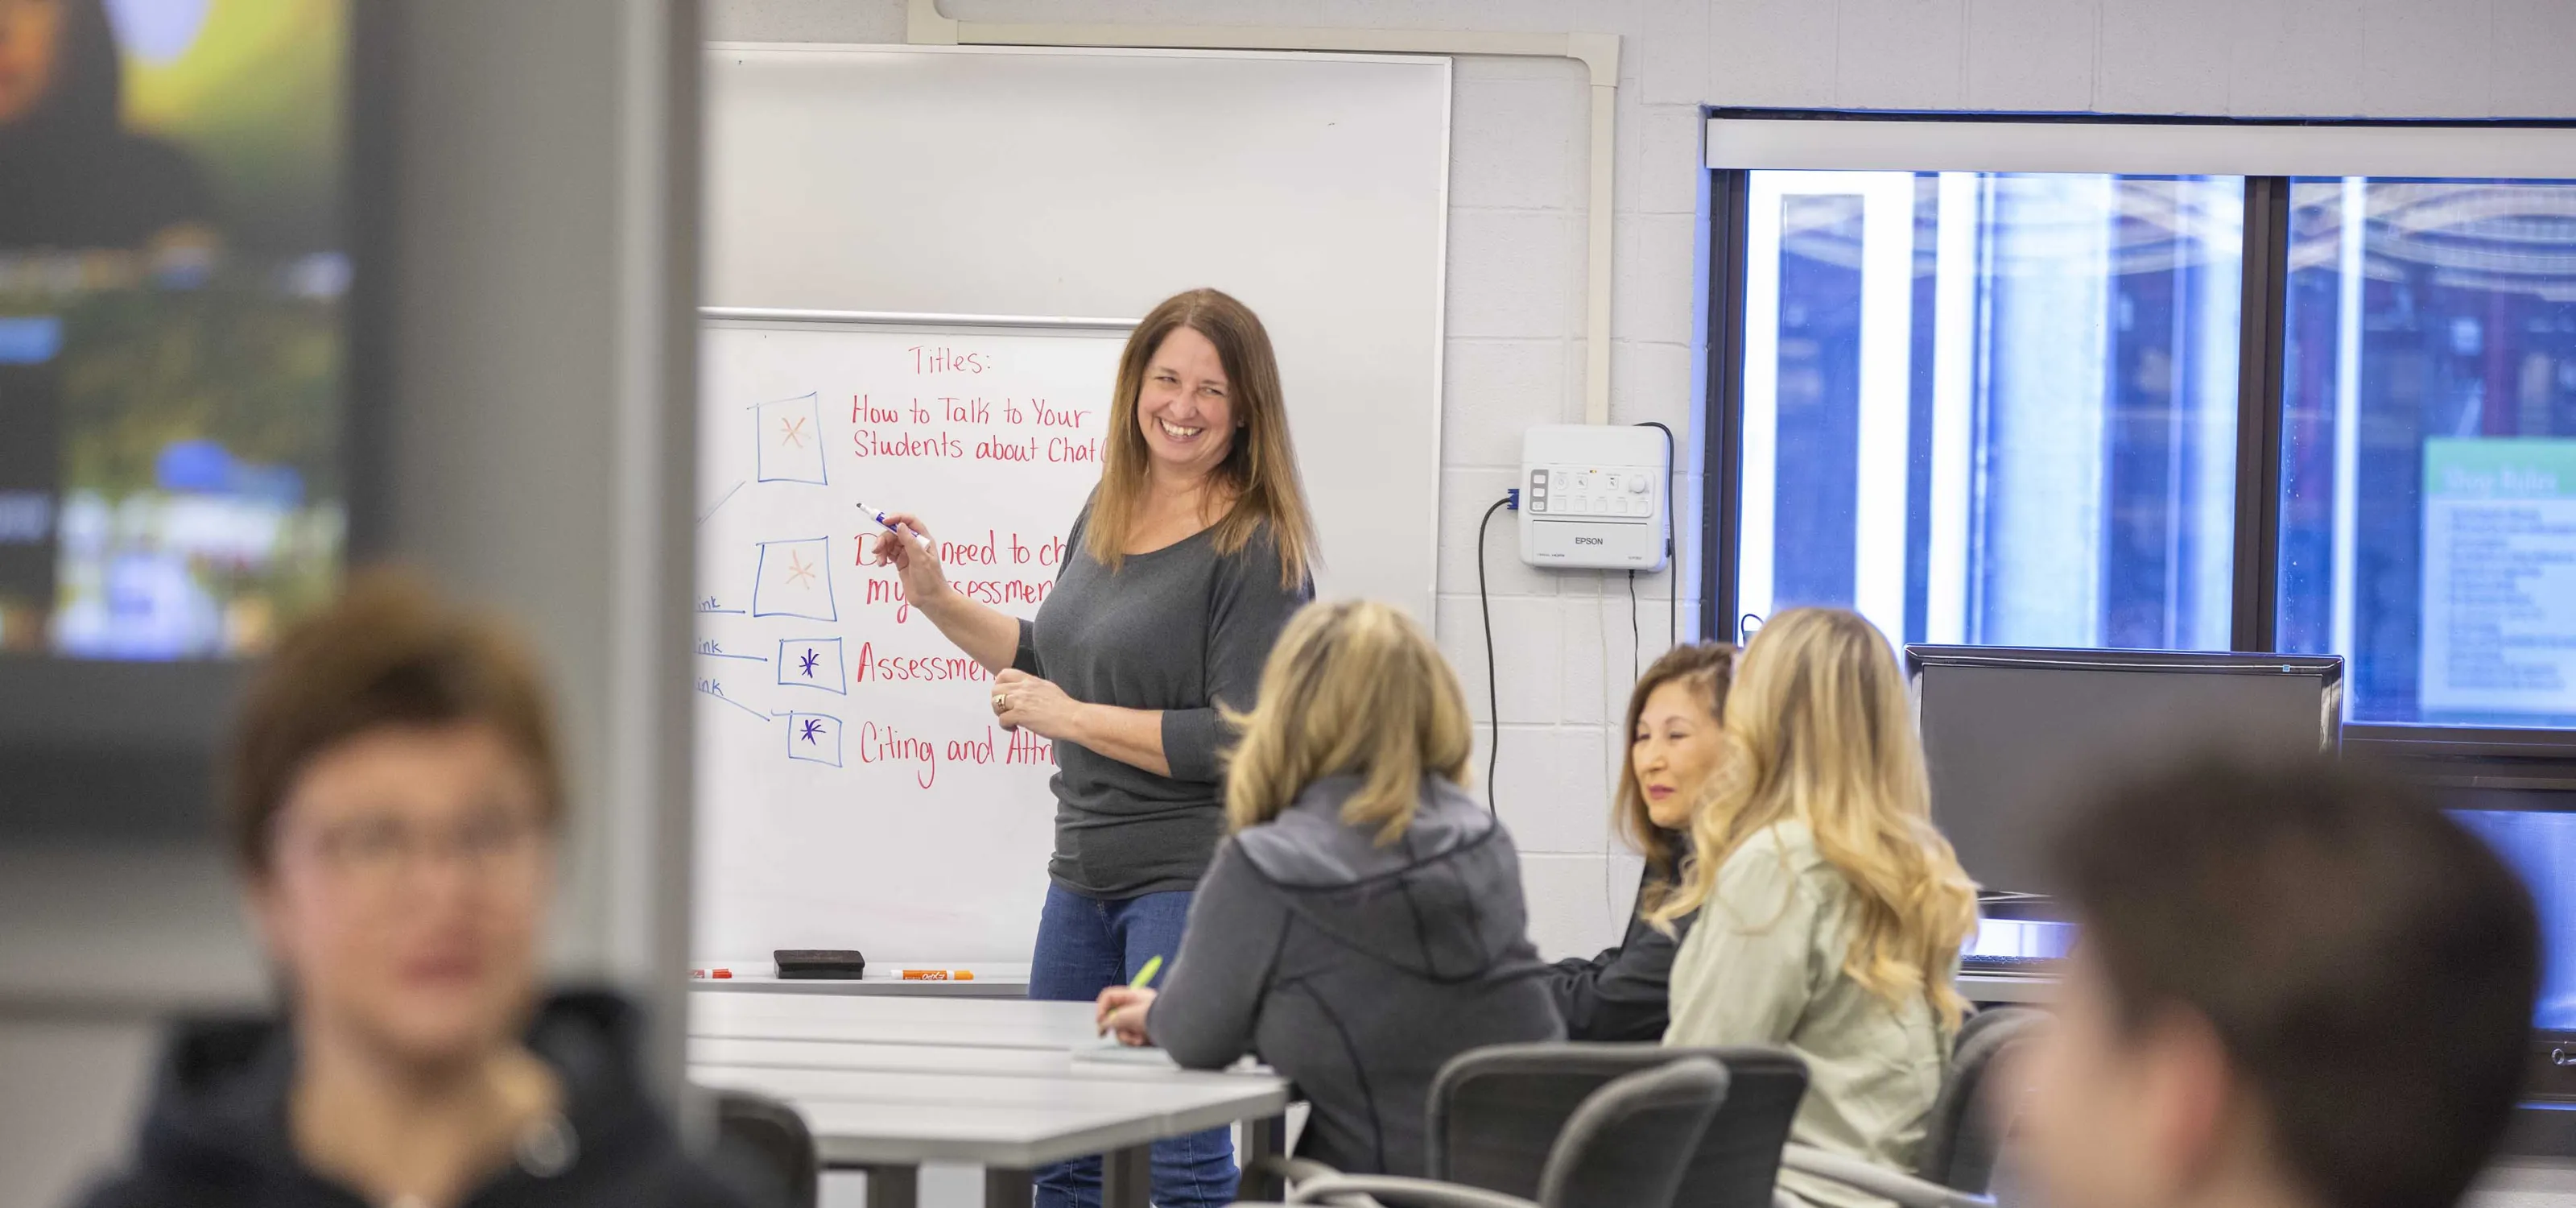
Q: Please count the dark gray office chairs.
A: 4